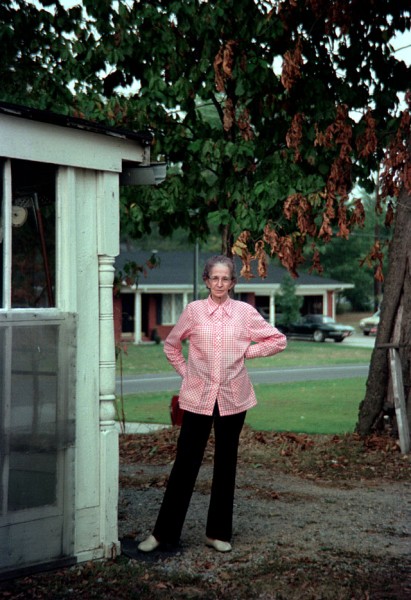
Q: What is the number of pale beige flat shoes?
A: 2